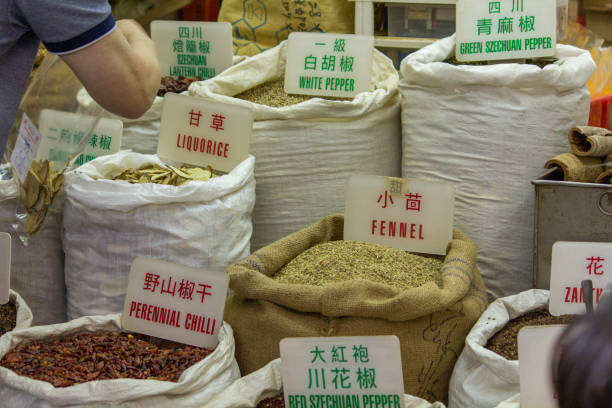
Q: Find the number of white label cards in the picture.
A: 11